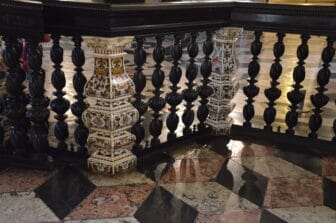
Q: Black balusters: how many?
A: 13